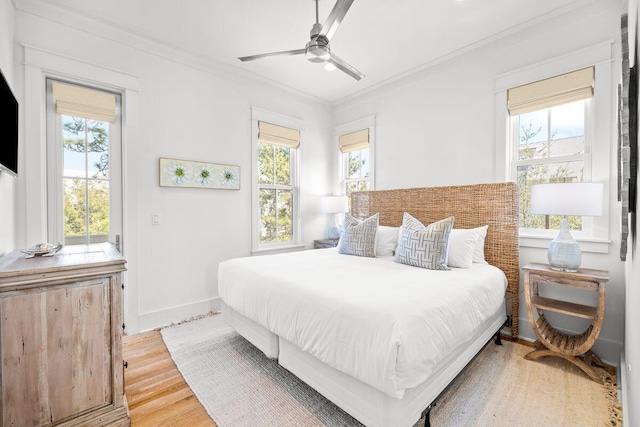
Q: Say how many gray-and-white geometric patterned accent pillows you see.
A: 2